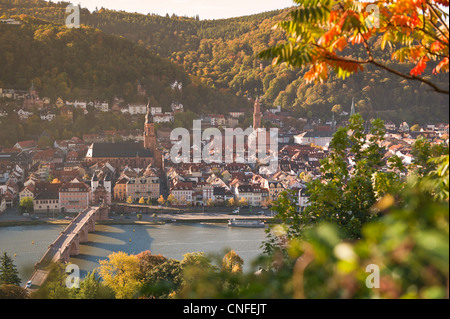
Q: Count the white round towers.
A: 2